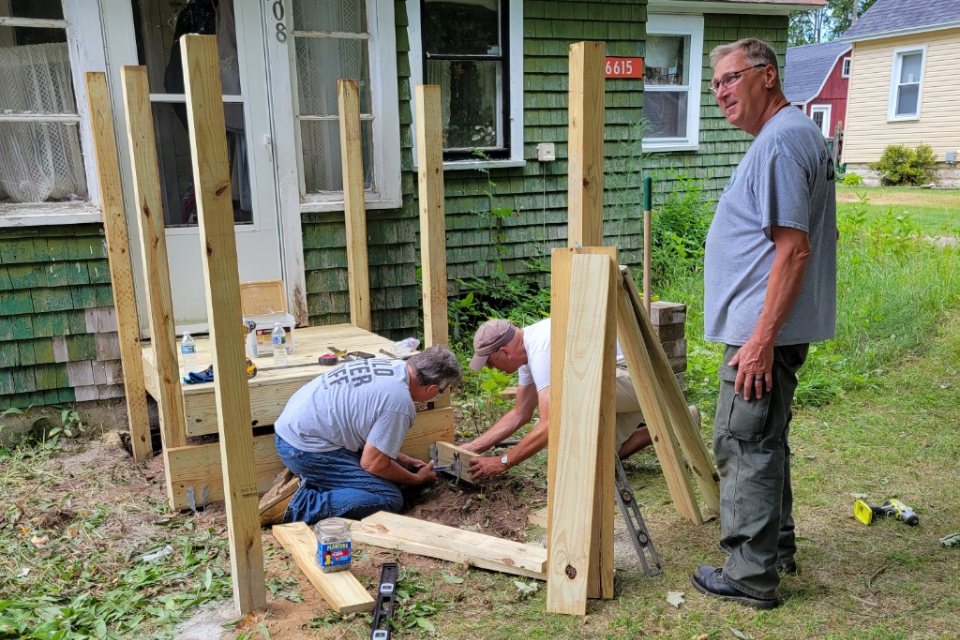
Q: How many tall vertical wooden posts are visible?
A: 6